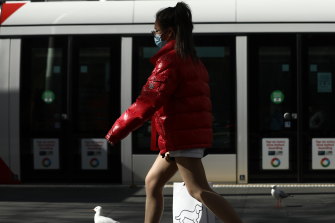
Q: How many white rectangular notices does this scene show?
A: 4